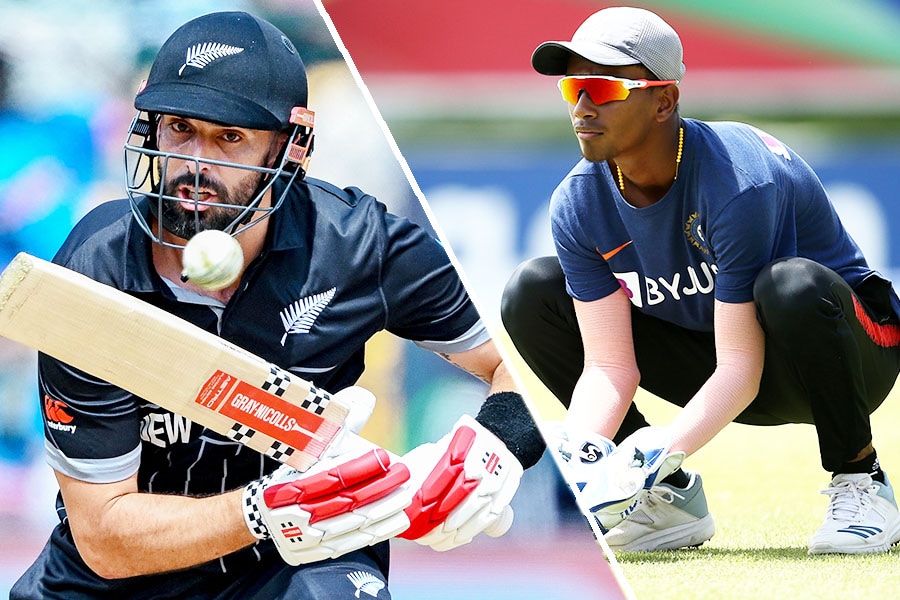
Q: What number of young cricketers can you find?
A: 2